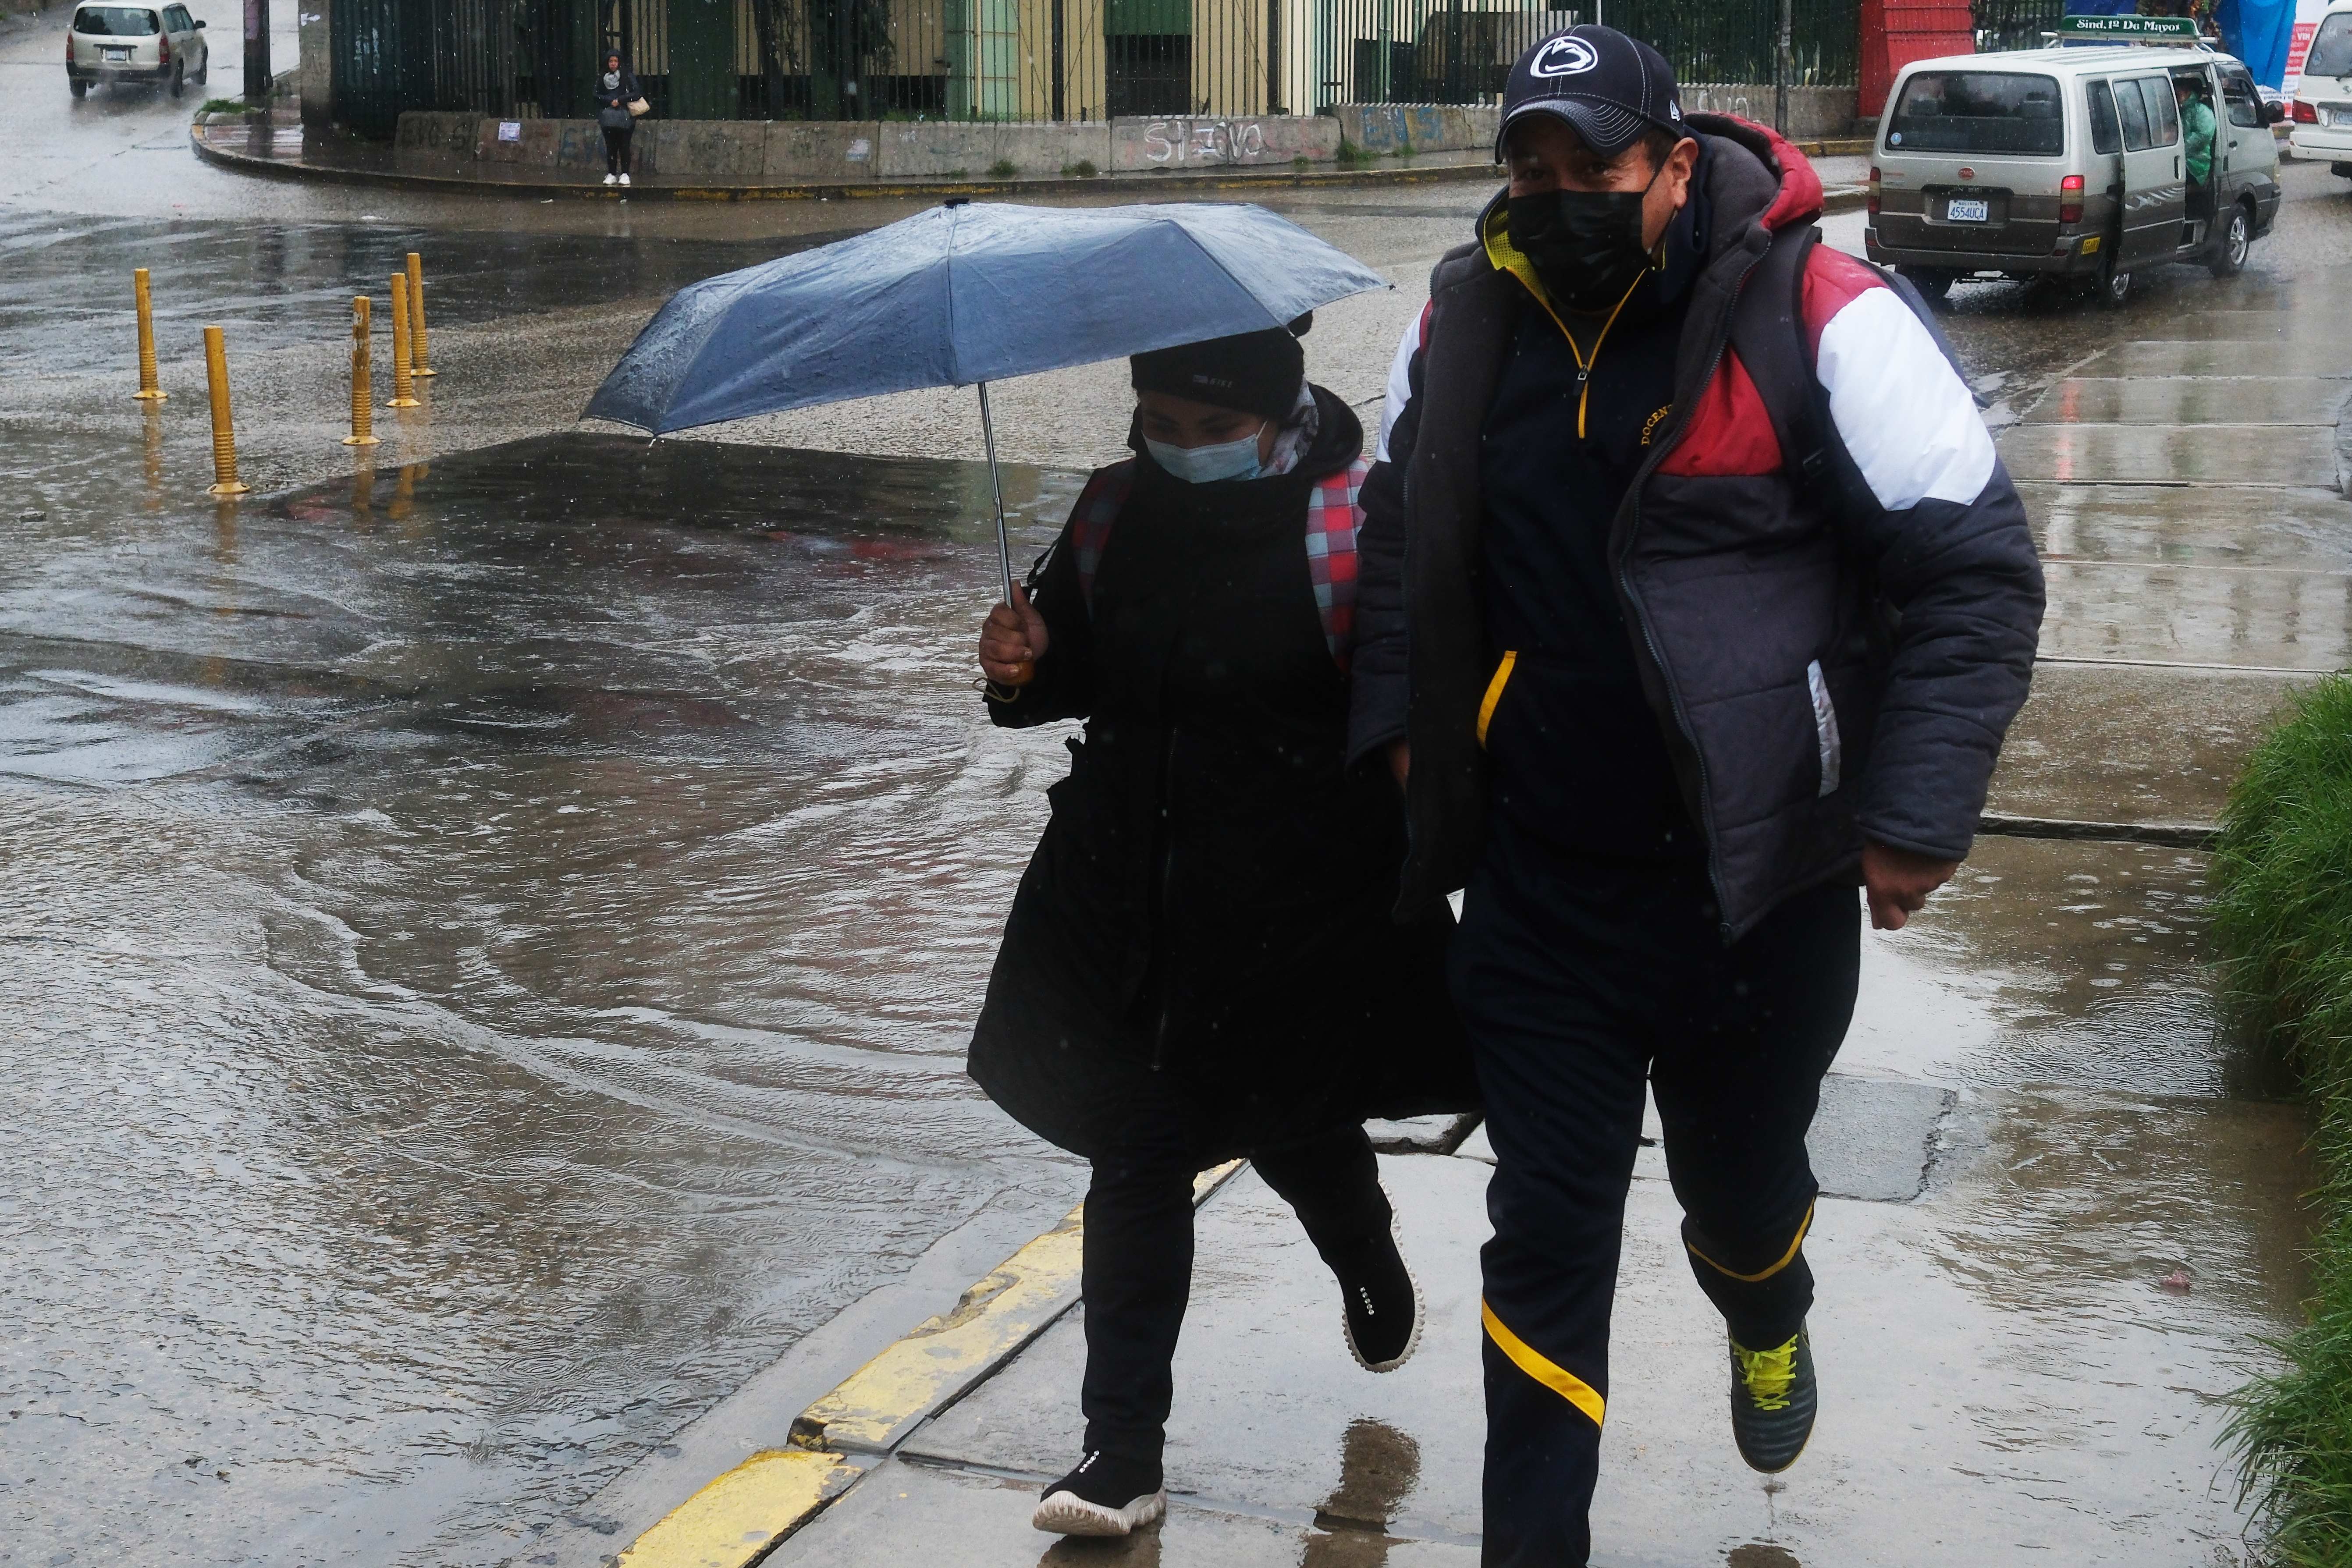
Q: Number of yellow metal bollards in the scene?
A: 5